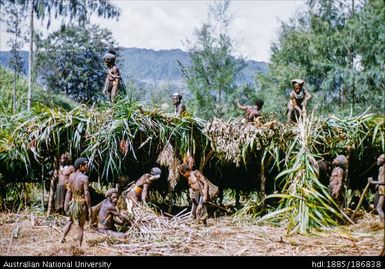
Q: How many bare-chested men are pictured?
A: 11